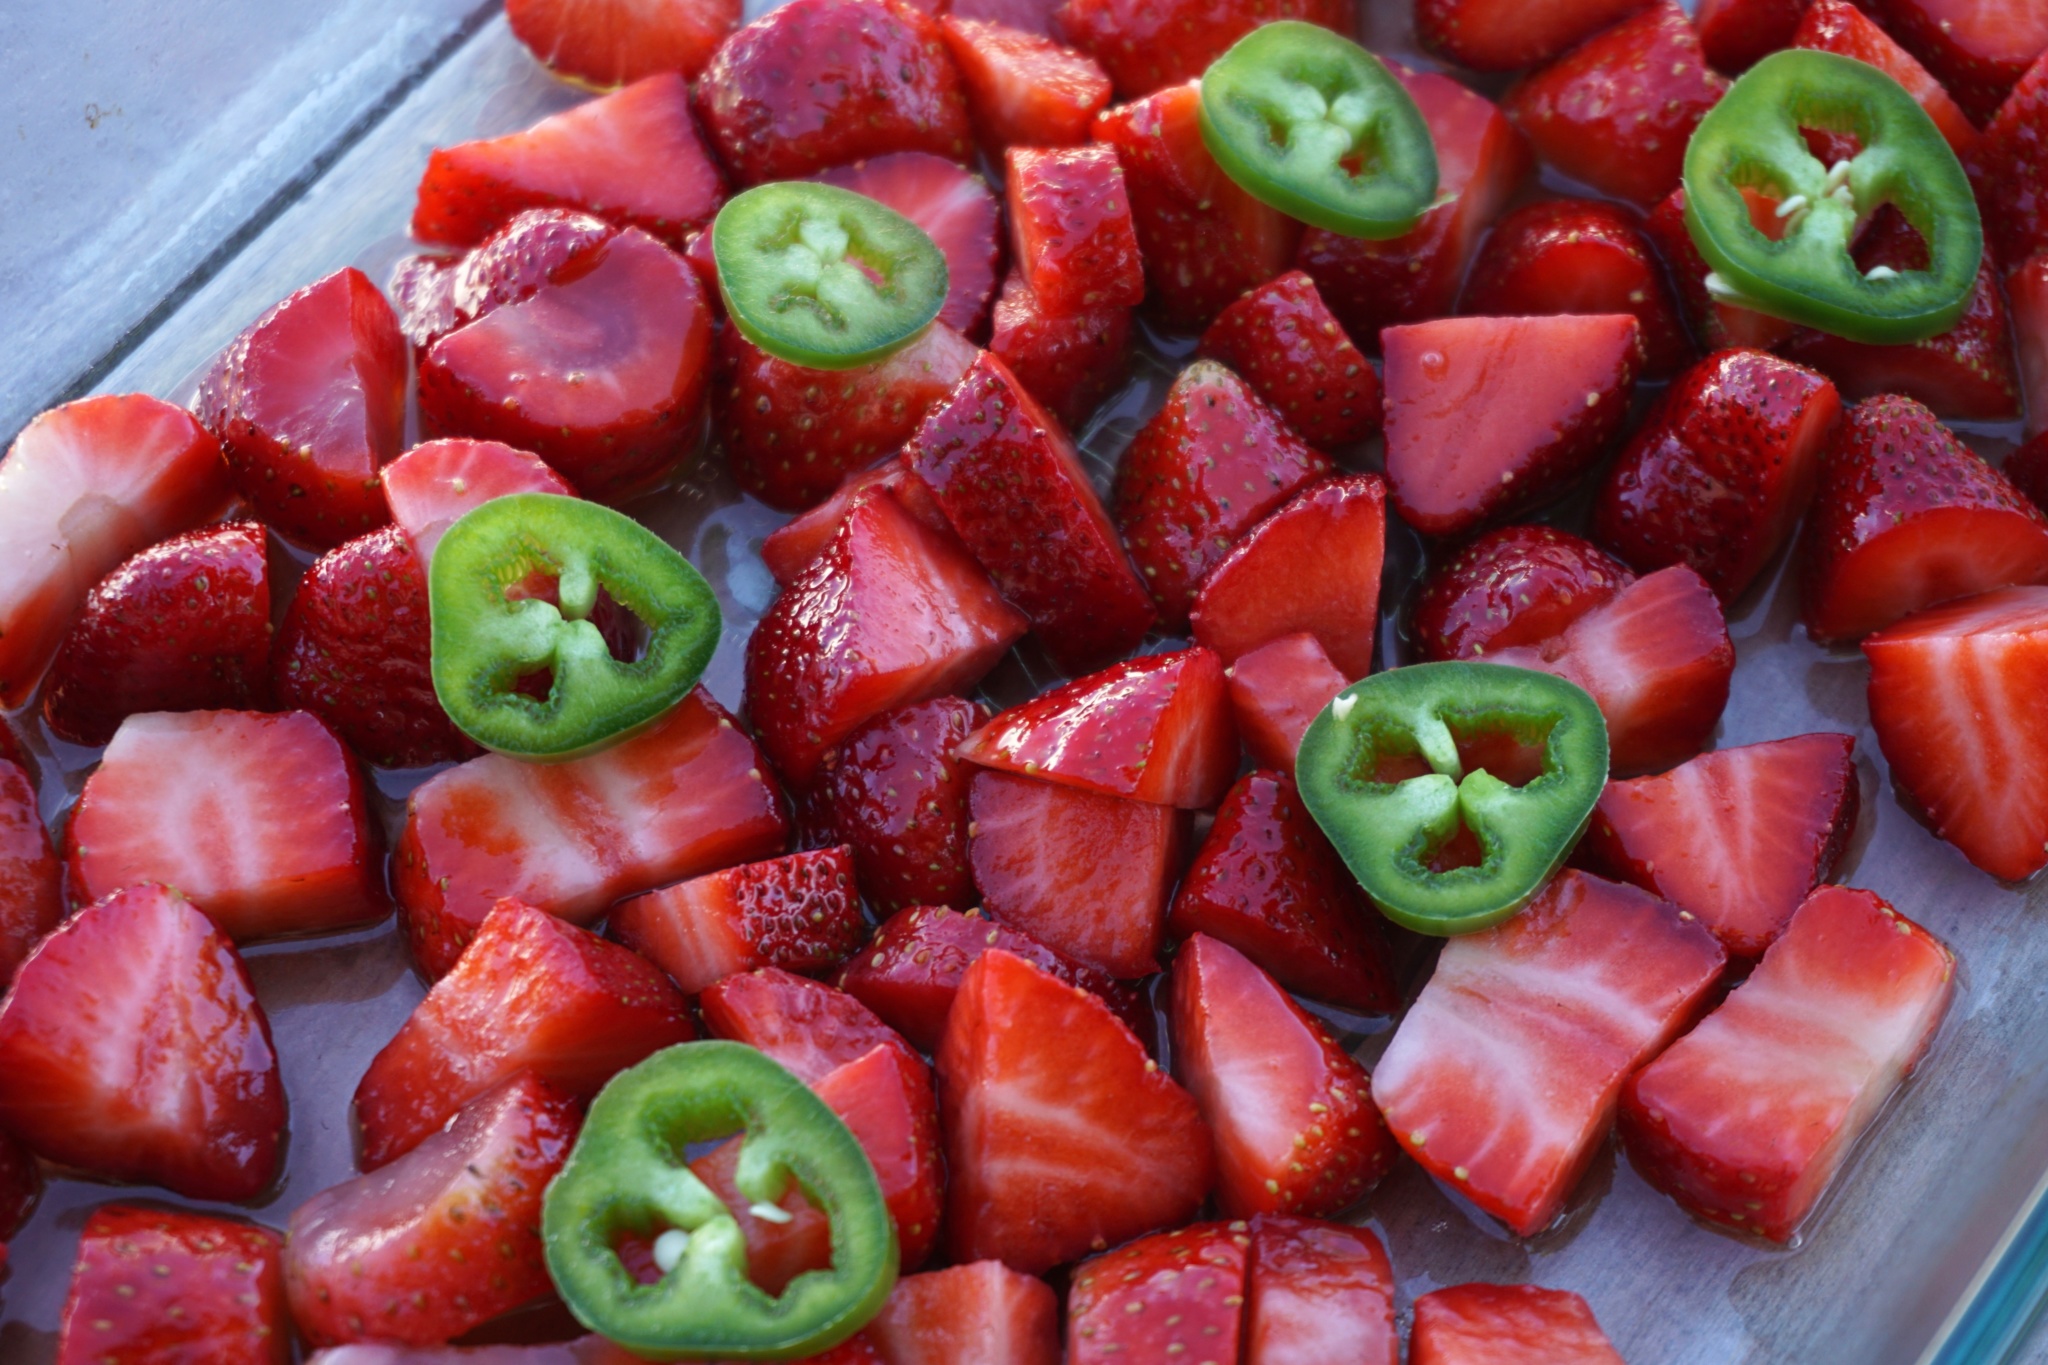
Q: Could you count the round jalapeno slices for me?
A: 6